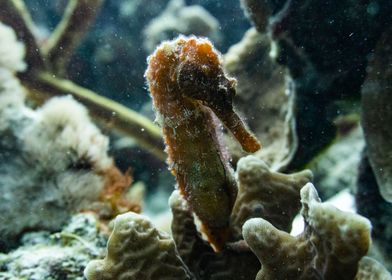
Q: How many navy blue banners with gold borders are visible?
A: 0